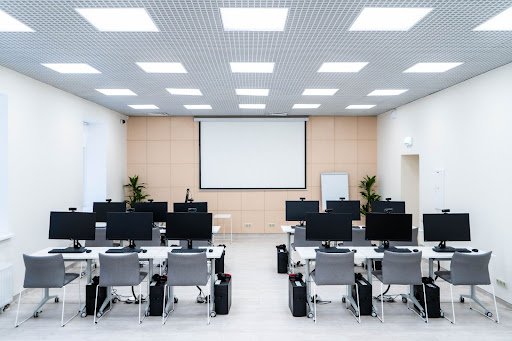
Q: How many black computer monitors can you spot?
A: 12